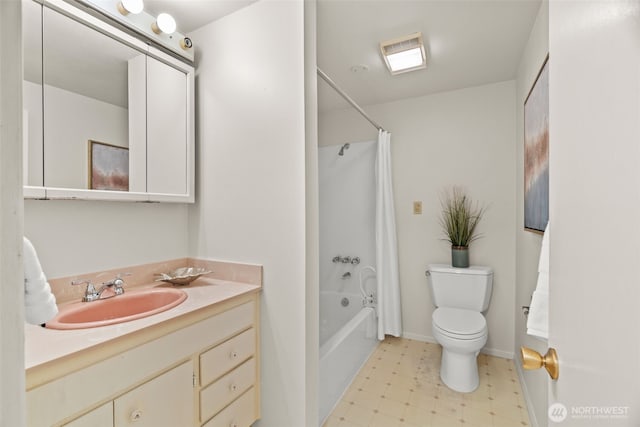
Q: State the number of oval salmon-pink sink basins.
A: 1